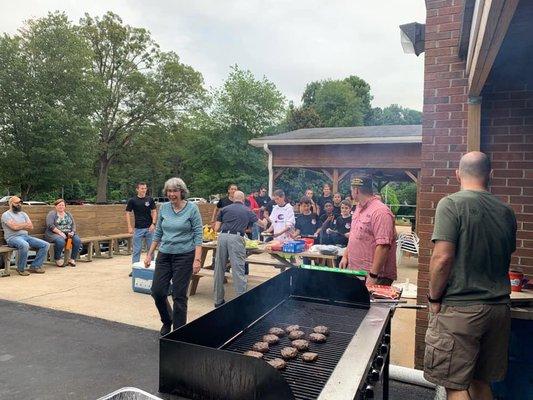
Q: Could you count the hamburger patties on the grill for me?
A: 12